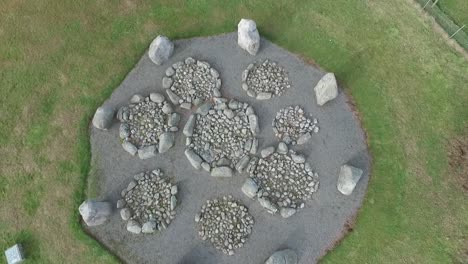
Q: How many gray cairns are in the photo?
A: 8